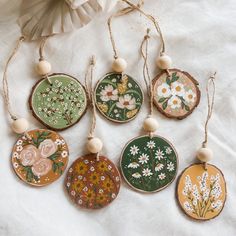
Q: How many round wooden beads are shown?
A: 7